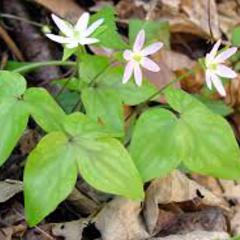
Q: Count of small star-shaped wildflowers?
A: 3